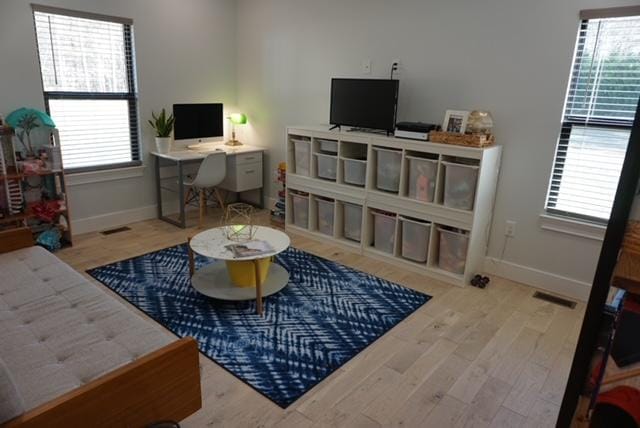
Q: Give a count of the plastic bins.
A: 13